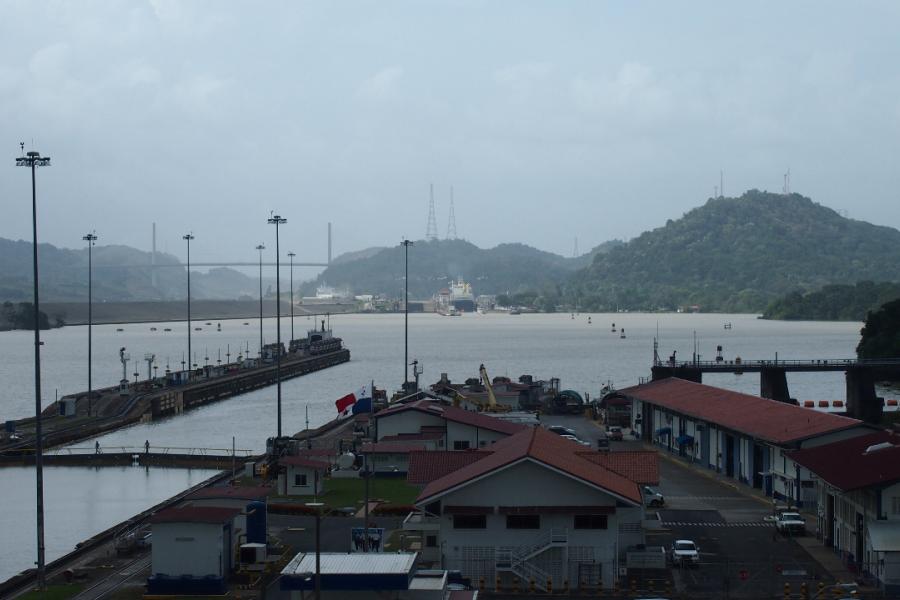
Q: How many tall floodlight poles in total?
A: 7